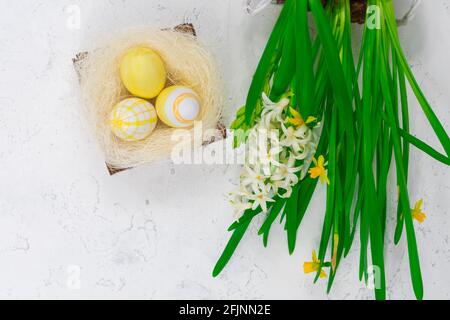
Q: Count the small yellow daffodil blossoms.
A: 4